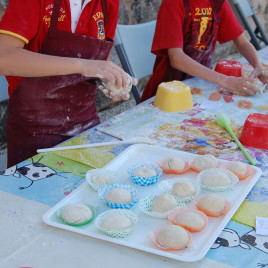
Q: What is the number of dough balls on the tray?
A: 14